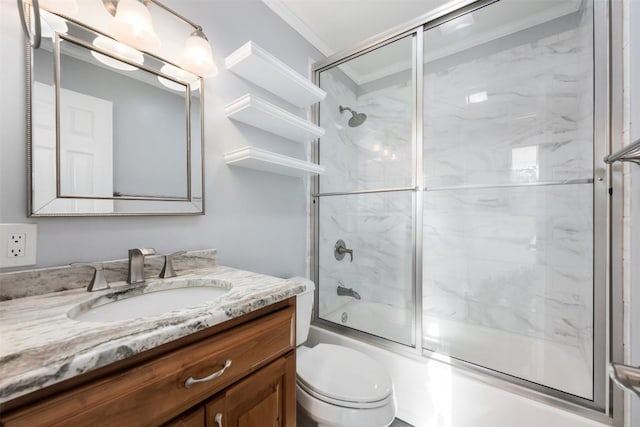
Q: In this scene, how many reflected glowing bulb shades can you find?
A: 3